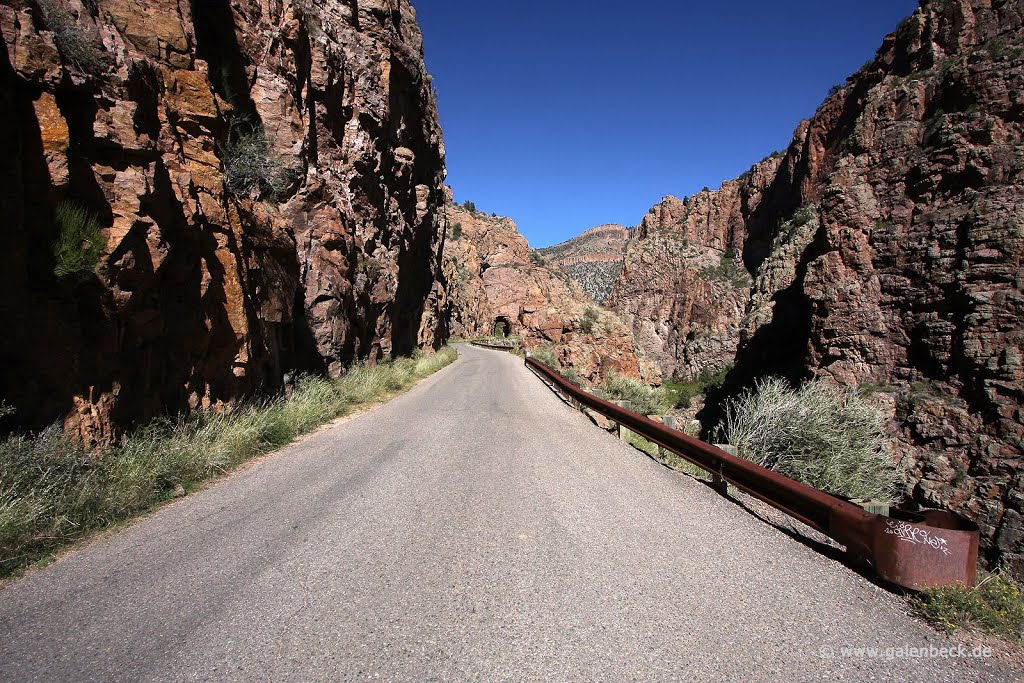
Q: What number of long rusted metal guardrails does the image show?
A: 1